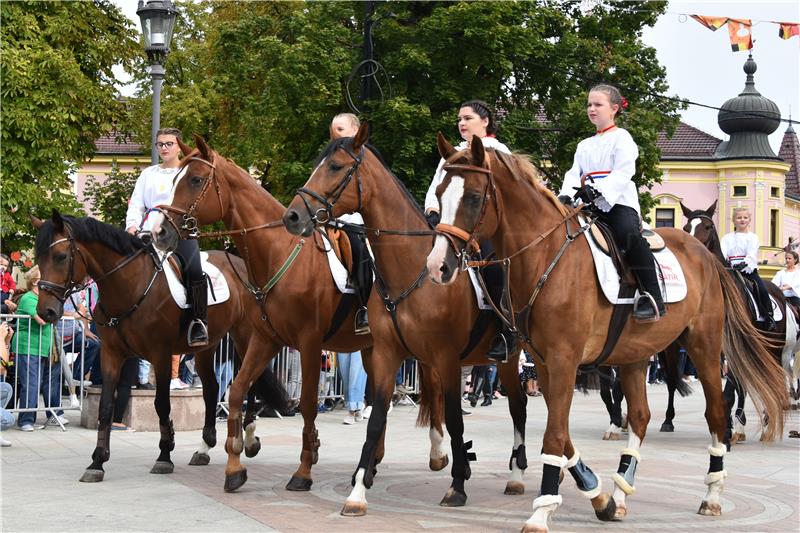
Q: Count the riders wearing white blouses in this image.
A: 6